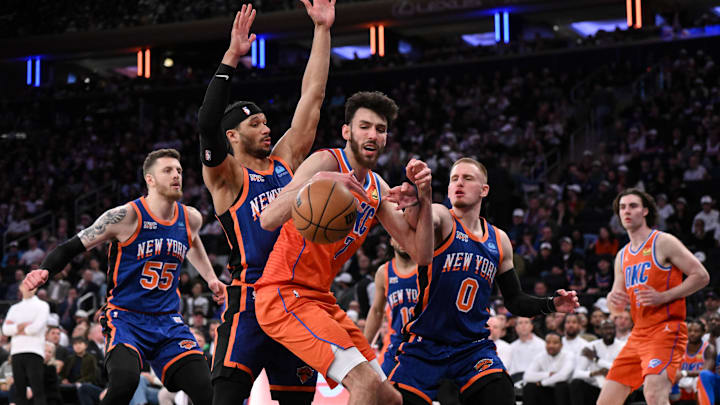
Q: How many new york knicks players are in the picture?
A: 4